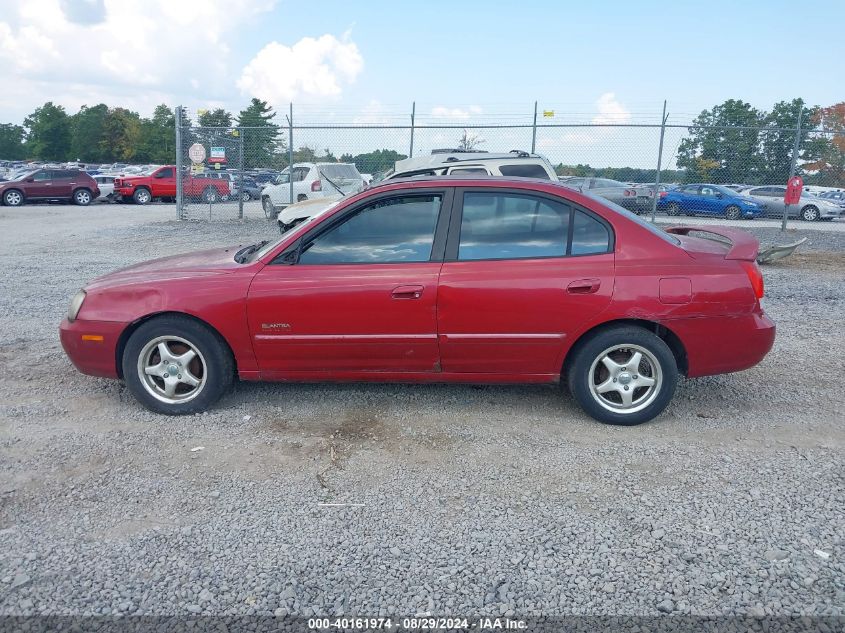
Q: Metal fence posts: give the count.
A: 7